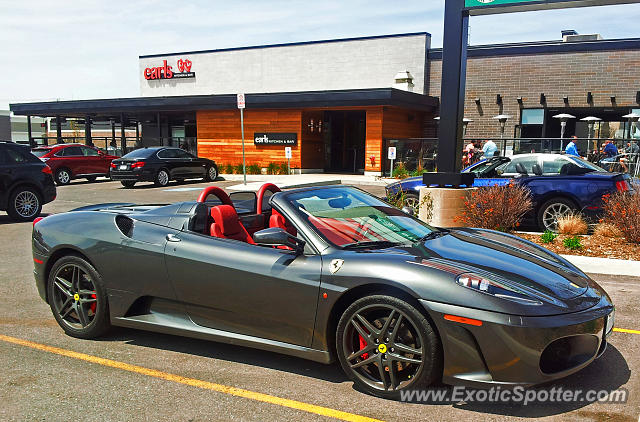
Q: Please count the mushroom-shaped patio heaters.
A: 6